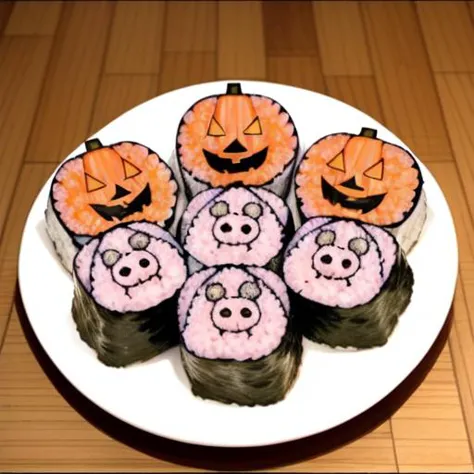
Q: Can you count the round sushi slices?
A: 7